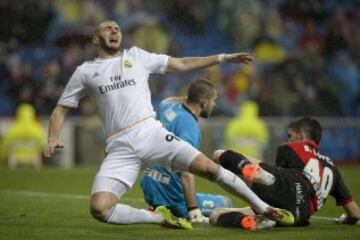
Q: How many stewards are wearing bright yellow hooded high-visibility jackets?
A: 2